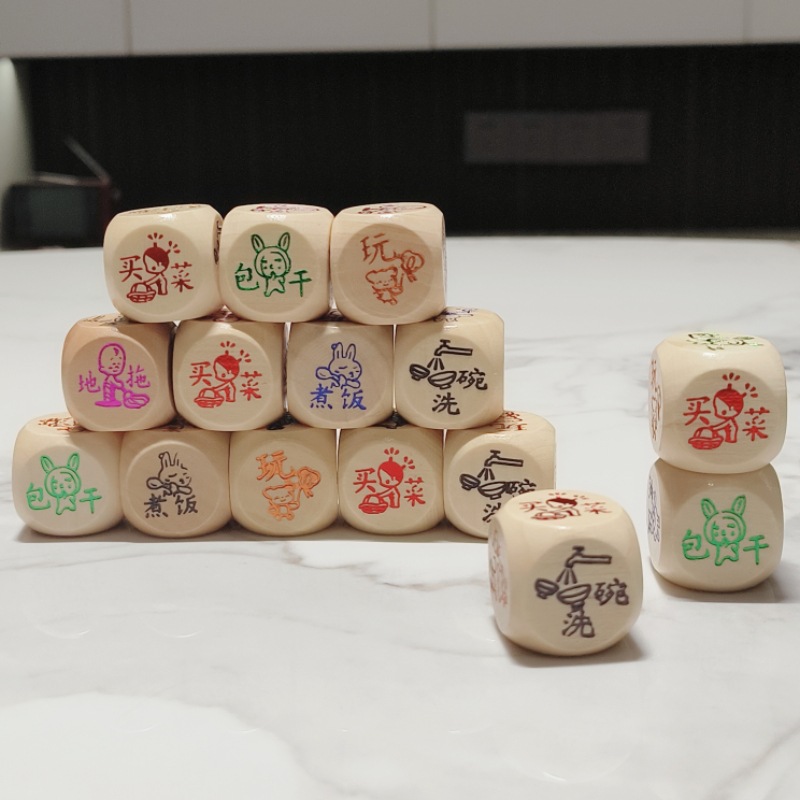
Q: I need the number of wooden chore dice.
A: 15